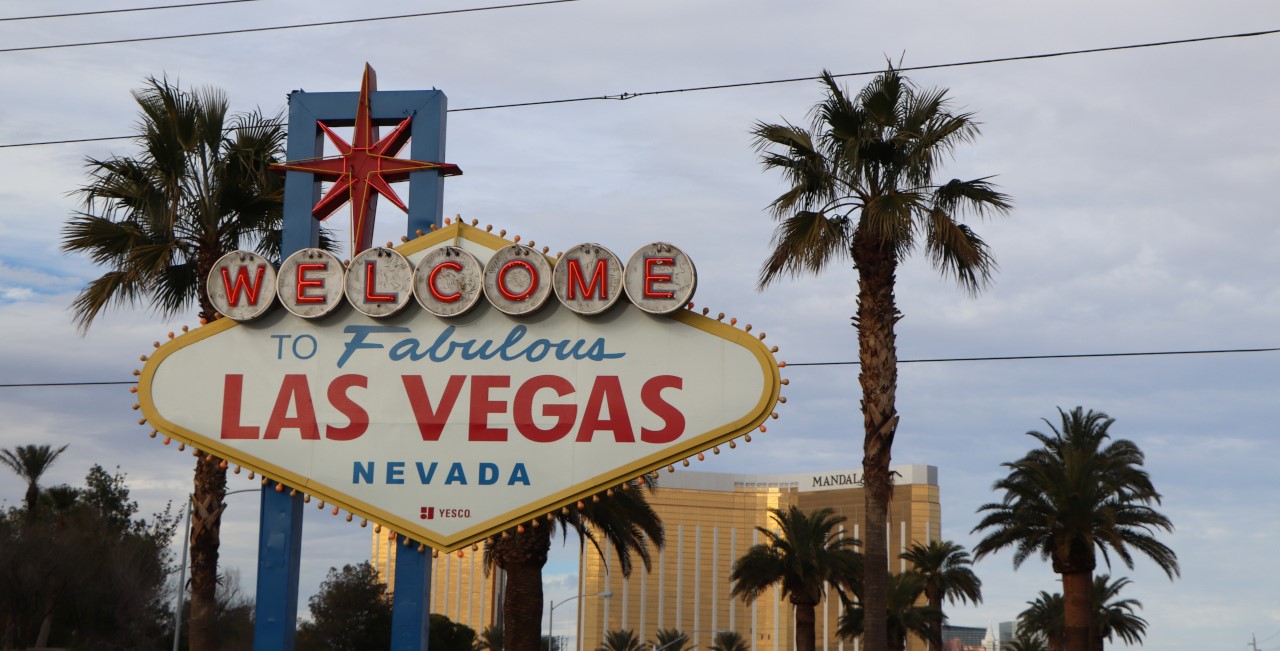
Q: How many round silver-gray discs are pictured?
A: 7